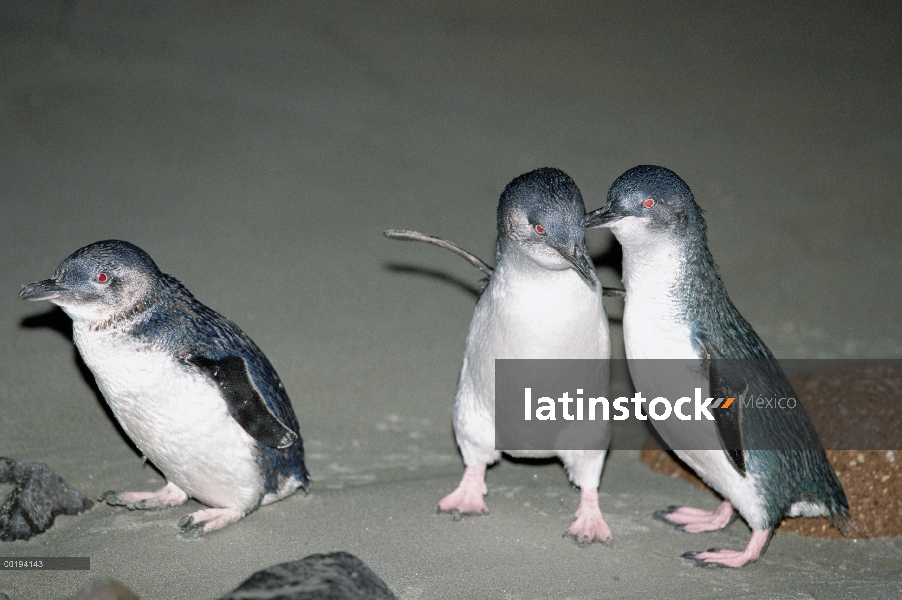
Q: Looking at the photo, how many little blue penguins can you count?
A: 3